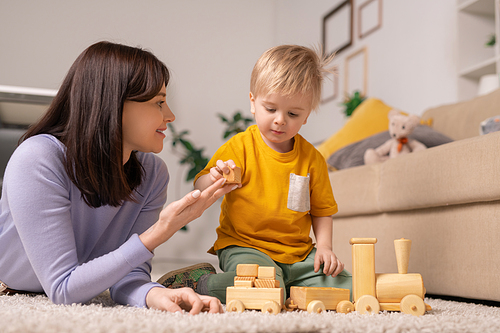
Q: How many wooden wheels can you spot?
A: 6